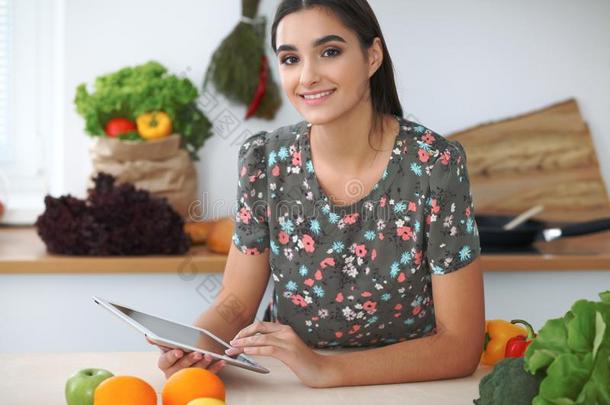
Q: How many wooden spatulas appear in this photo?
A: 1